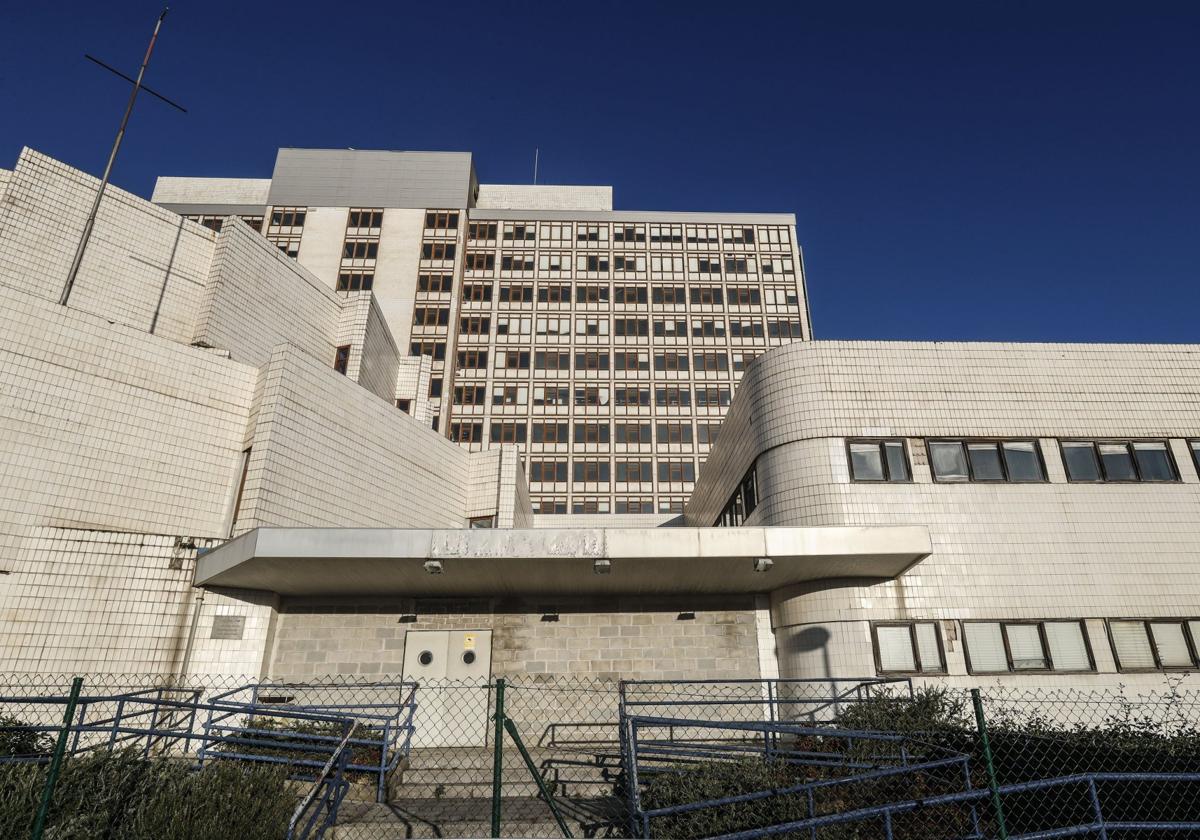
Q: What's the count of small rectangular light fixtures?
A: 3